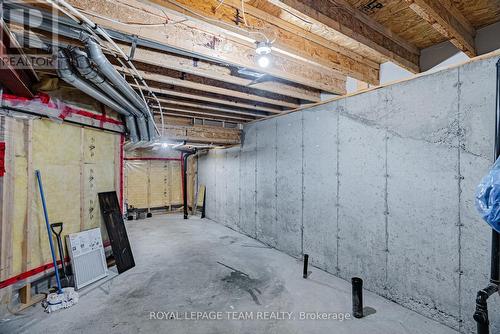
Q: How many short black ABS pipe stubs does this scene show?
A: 2